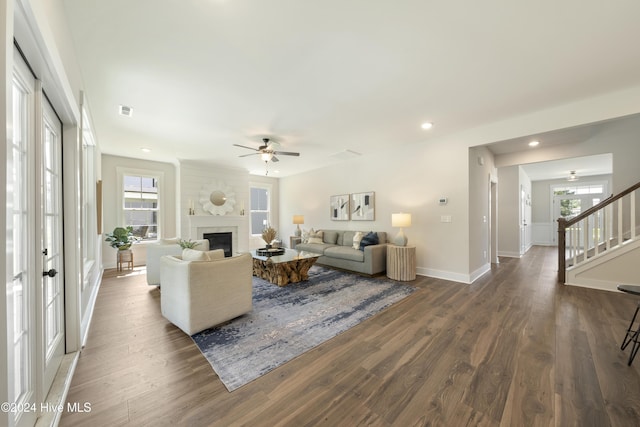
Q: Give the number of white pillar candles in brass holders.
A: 4